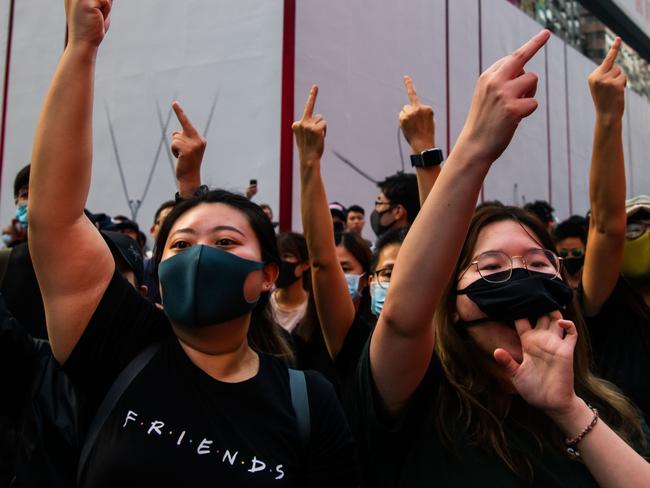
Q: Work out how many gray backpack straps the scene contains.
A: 2